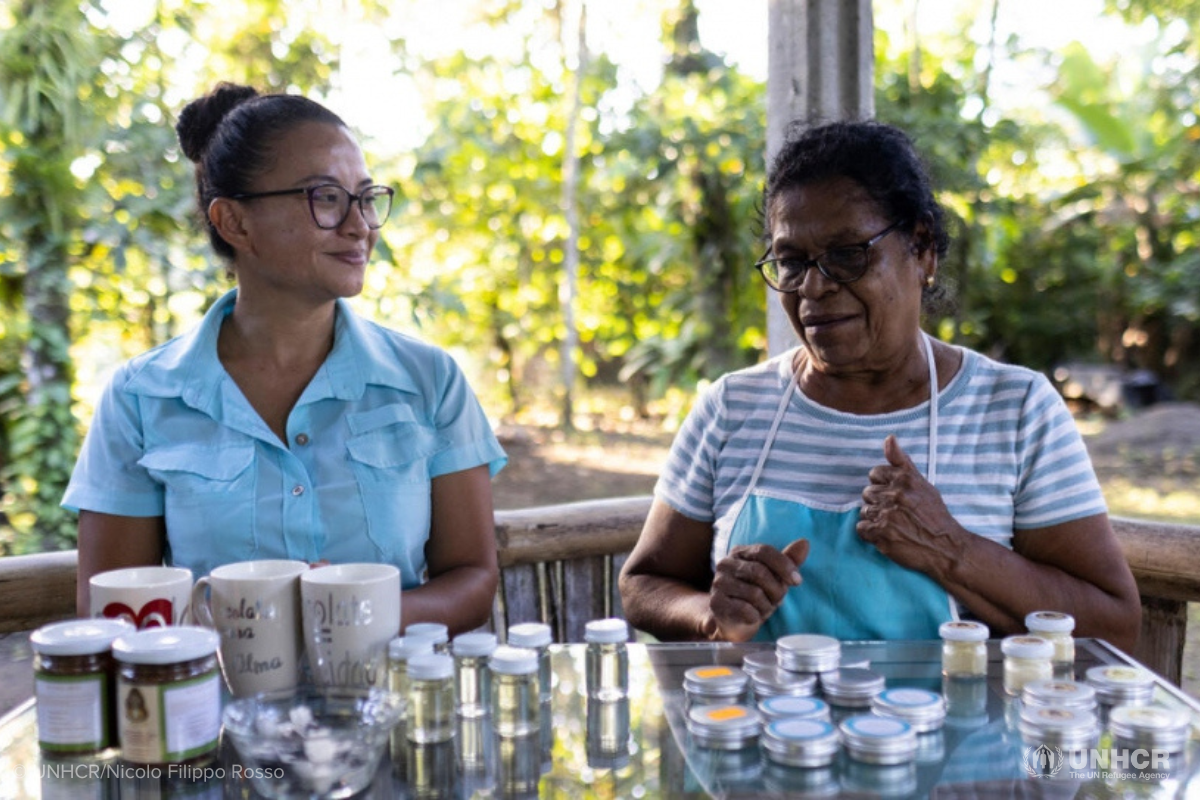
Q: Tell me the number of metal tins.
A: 15